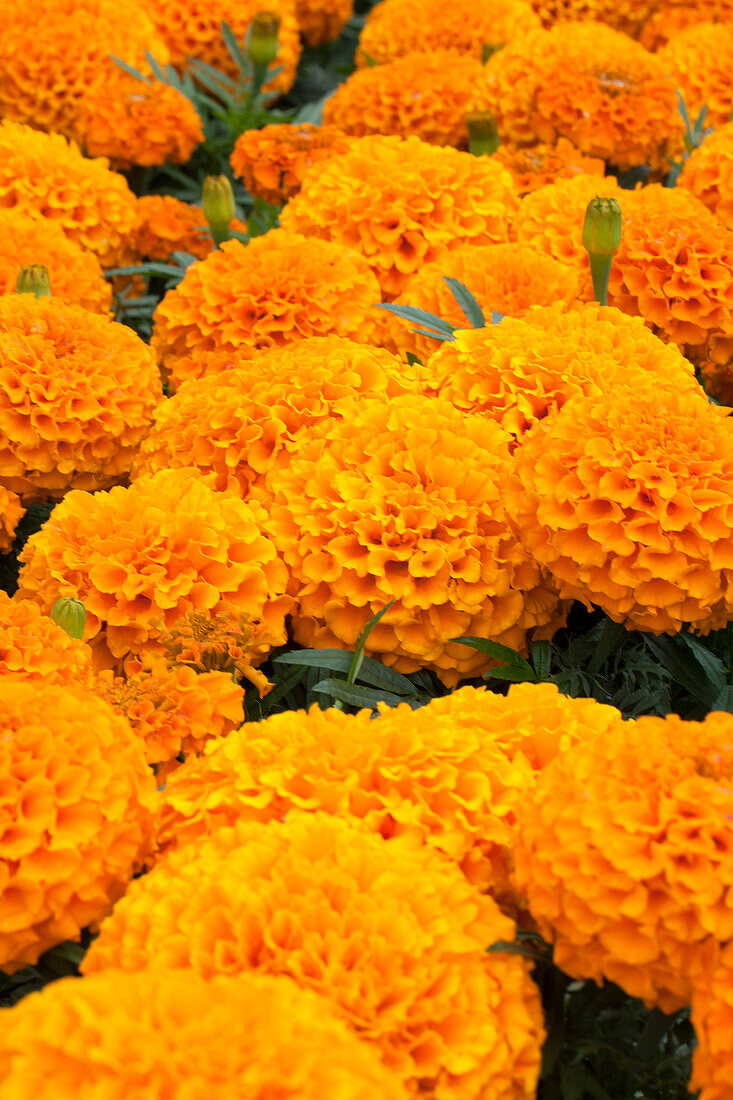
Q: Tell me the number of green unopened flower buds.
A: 6